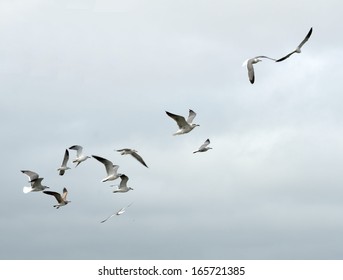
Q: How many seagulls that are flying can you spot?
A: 12